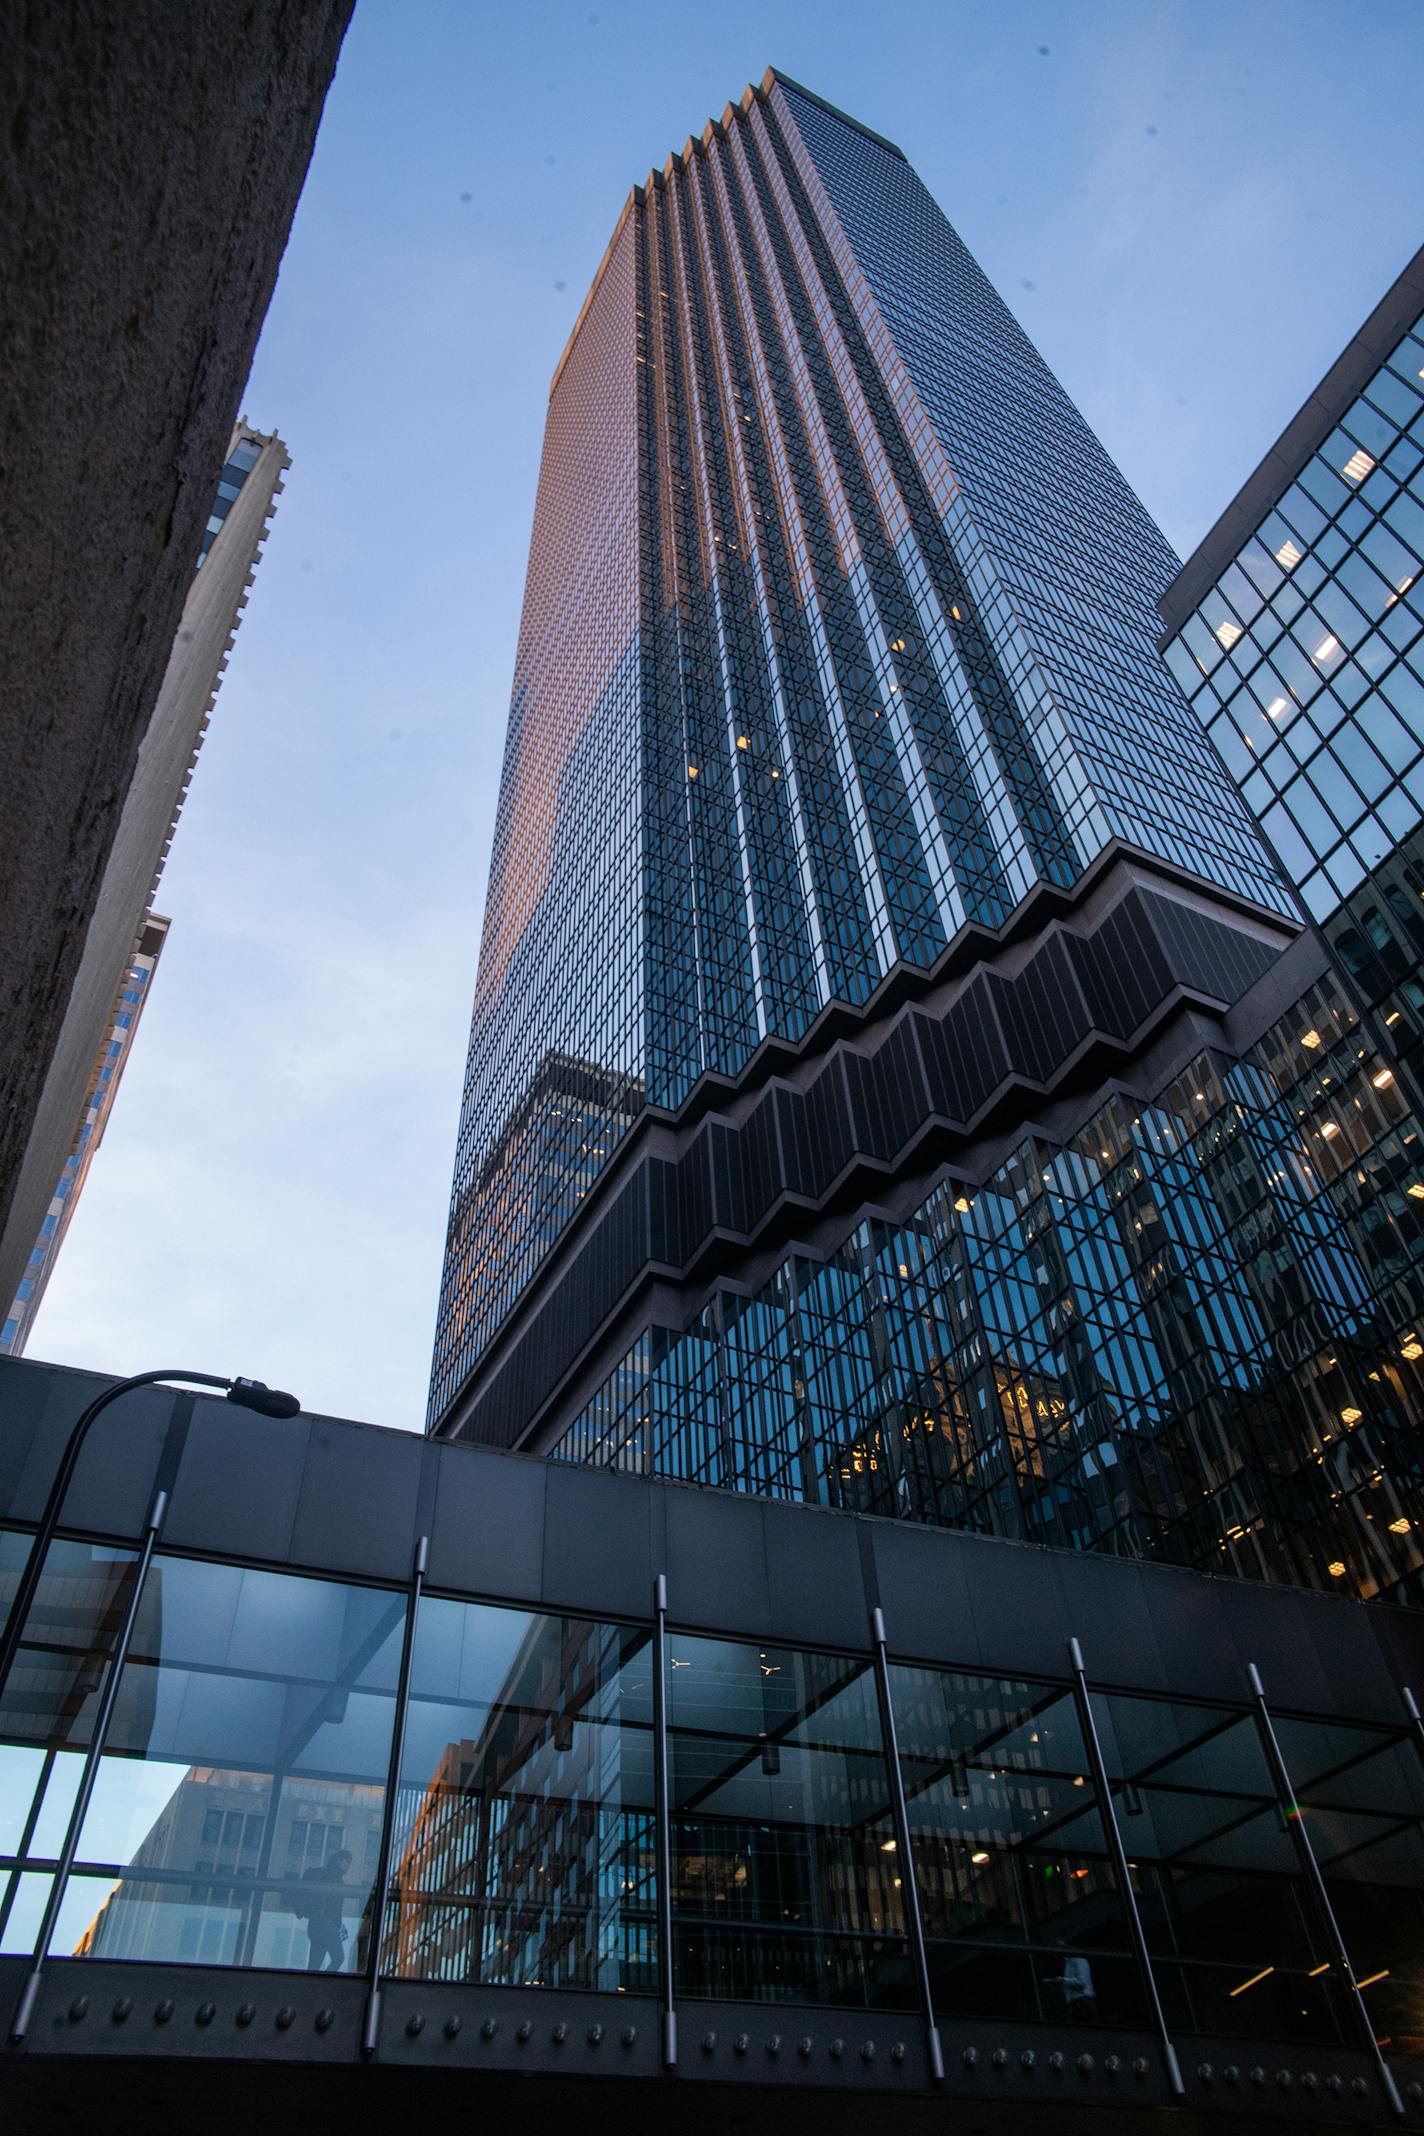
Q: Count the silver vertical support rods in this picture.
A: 7